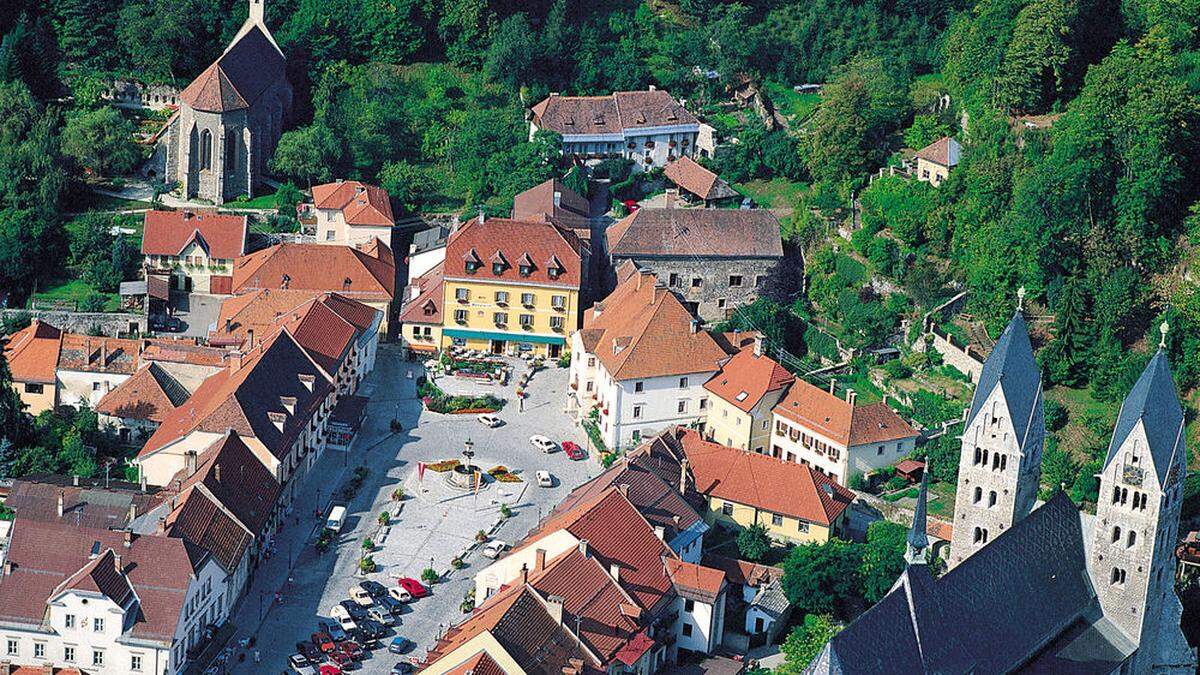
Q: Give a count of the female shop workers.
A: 0